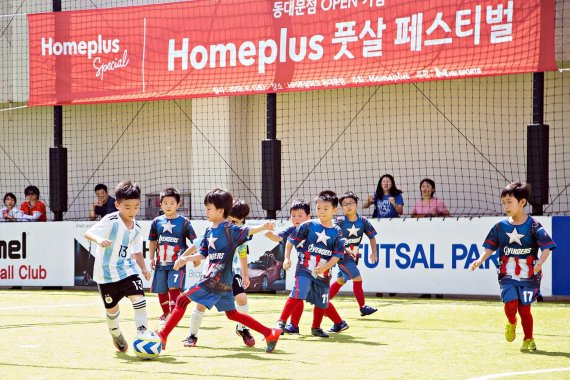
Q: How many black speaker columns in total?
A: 3